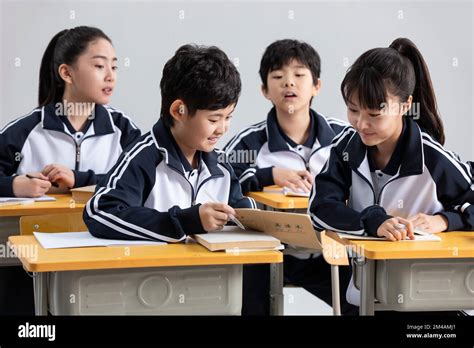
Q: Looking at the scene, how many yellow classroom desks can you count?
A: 4